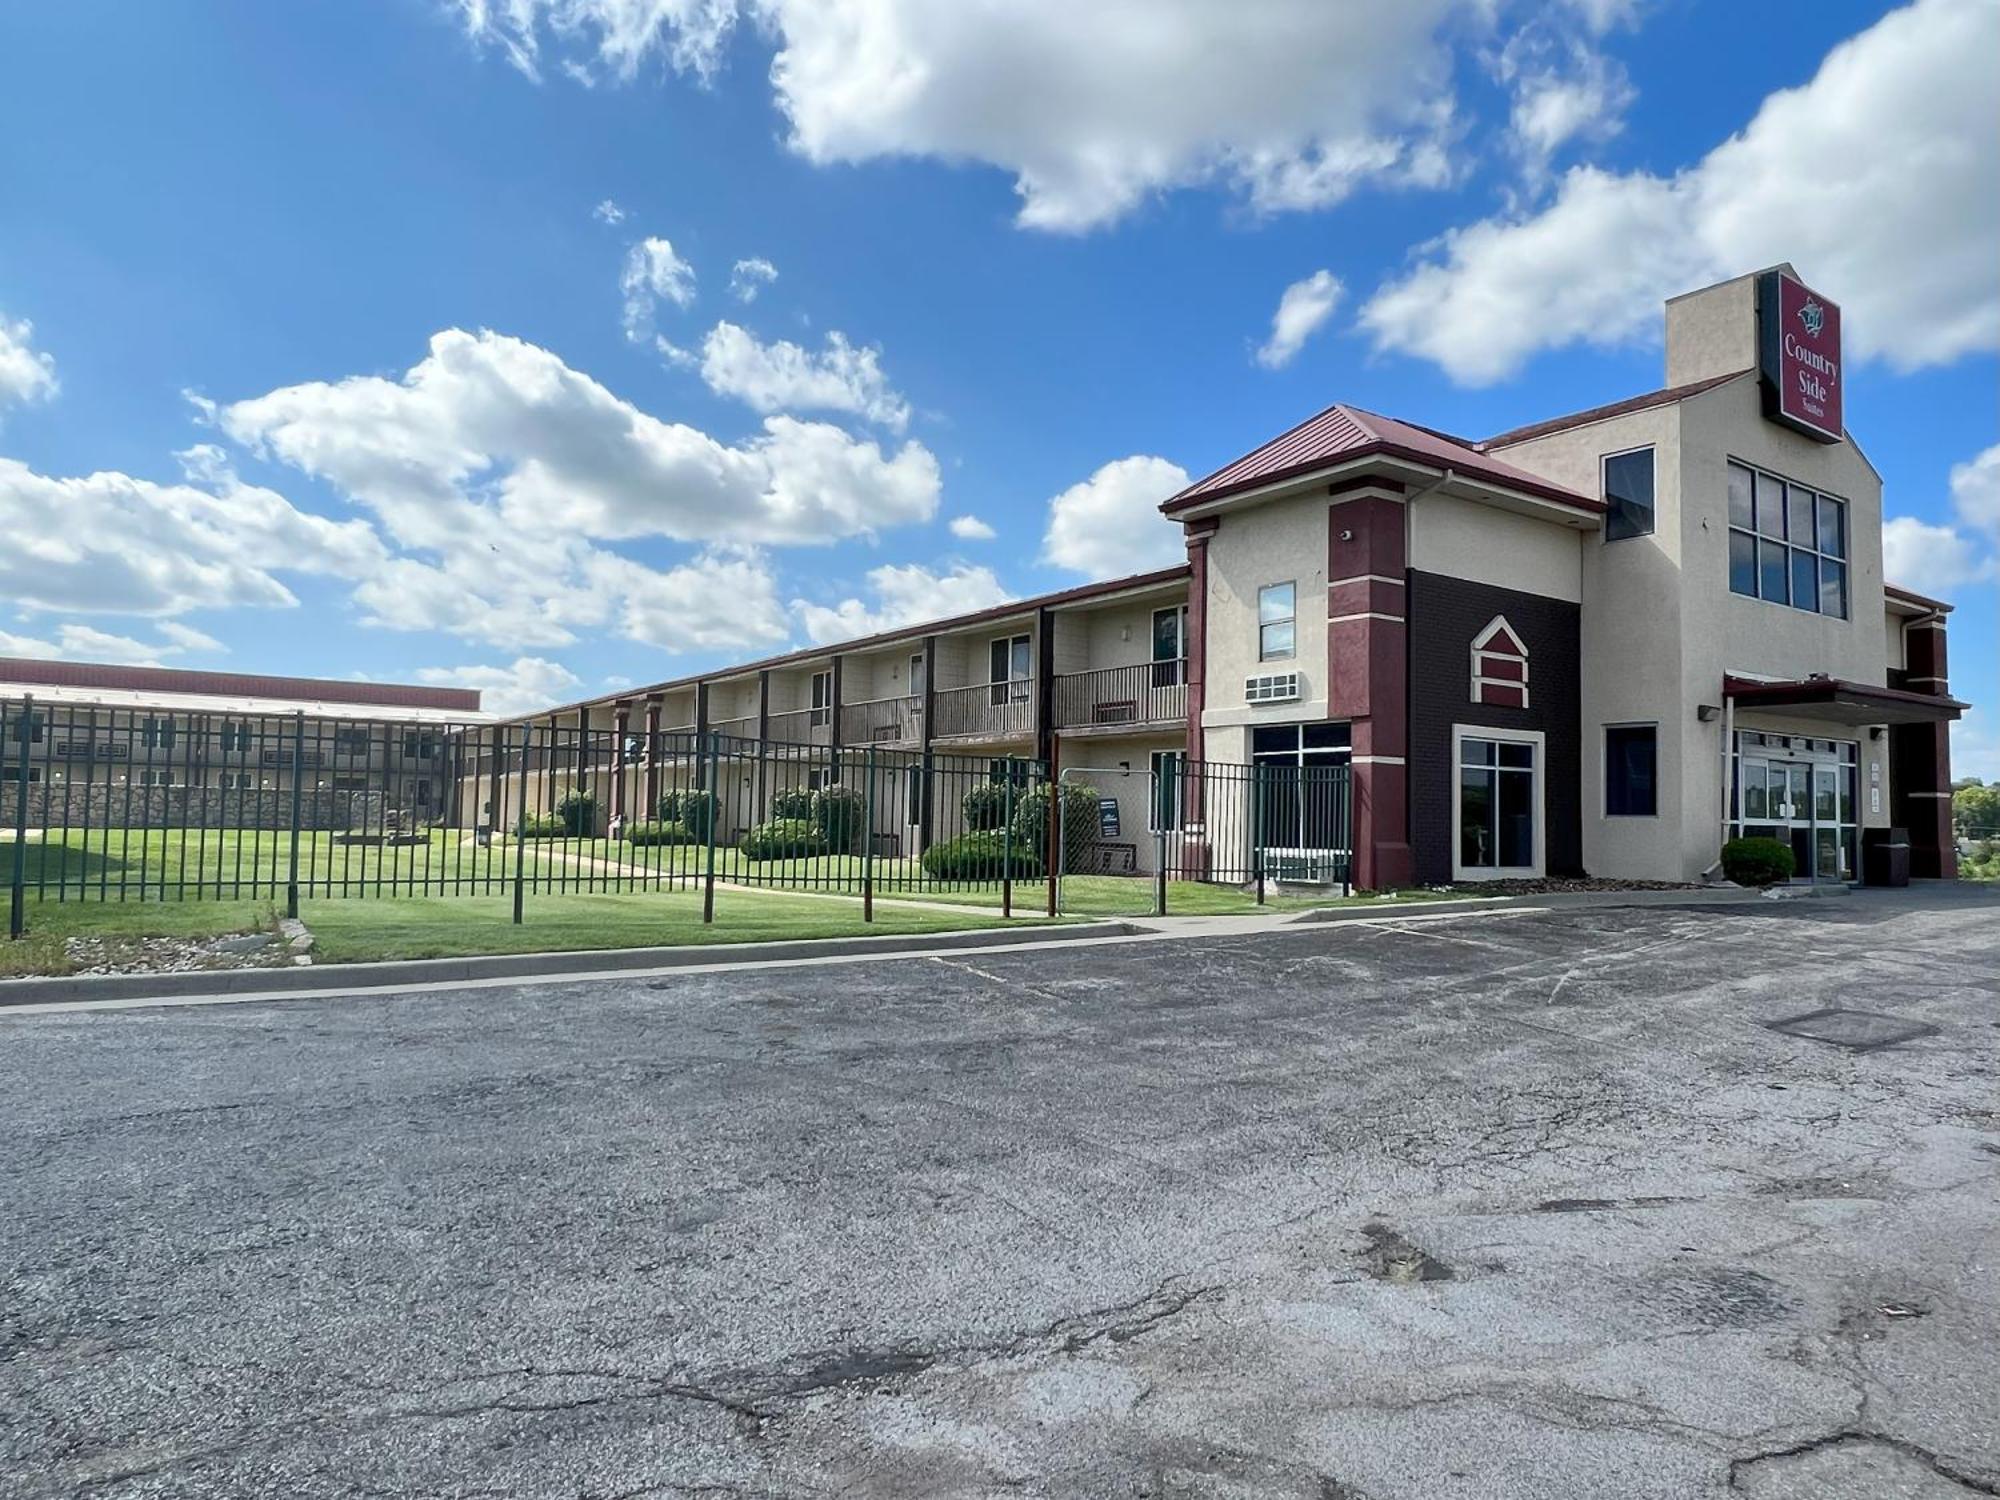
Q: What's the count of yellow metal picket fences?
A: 0